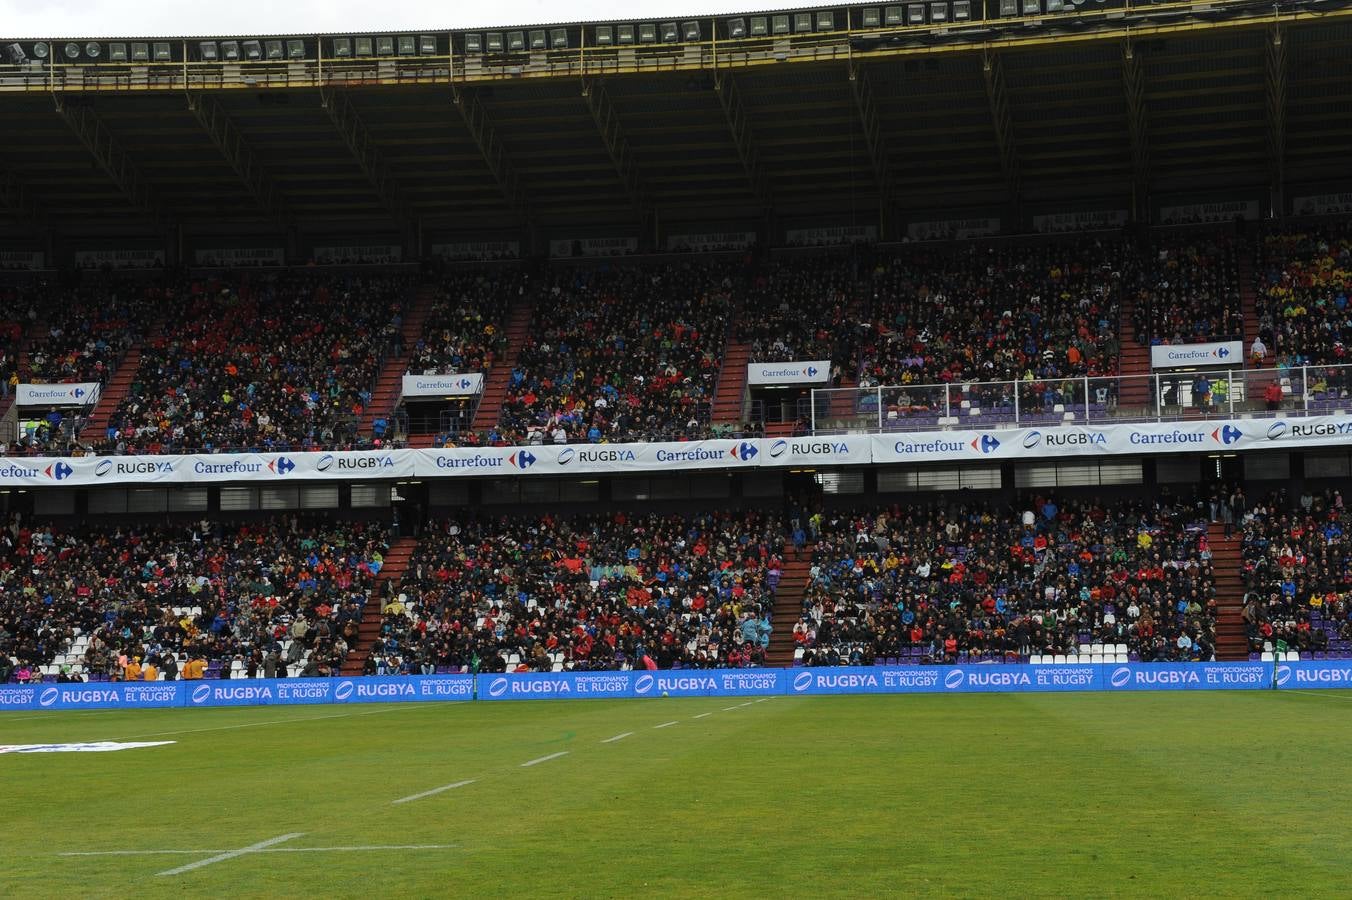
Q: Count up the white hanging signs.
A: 4